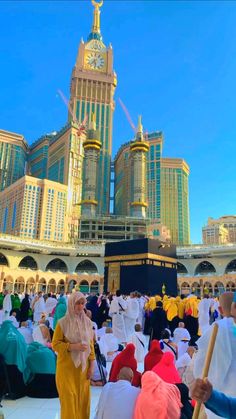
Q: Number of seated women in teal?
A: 2